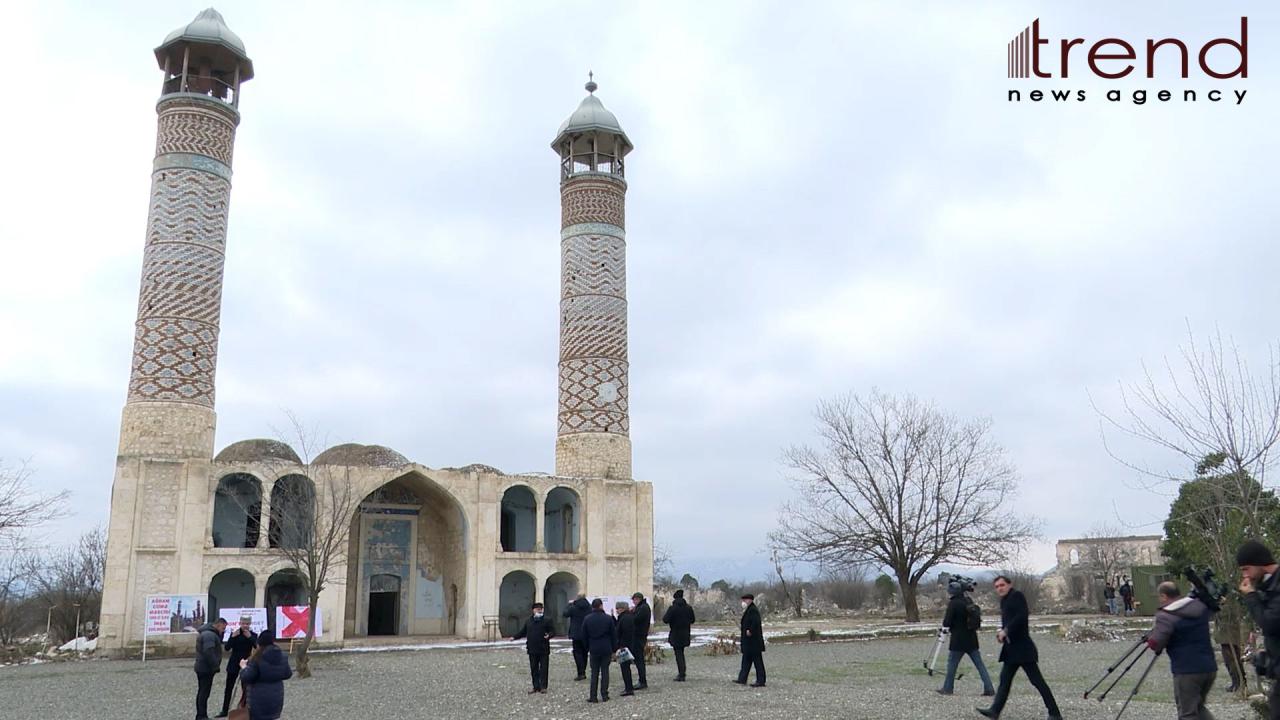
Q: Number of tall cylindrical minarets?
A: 2